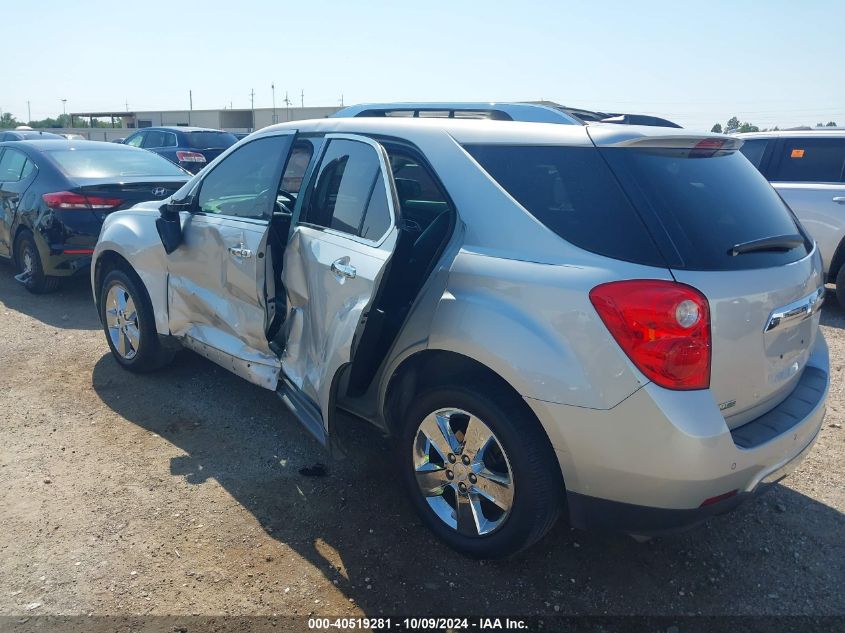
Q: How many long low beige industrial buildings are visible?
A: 1